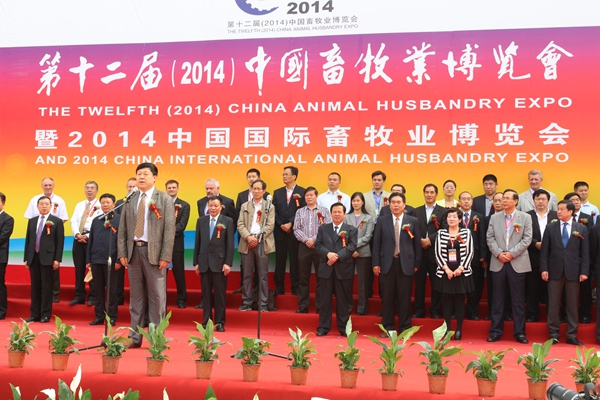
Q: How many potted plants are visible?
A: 13